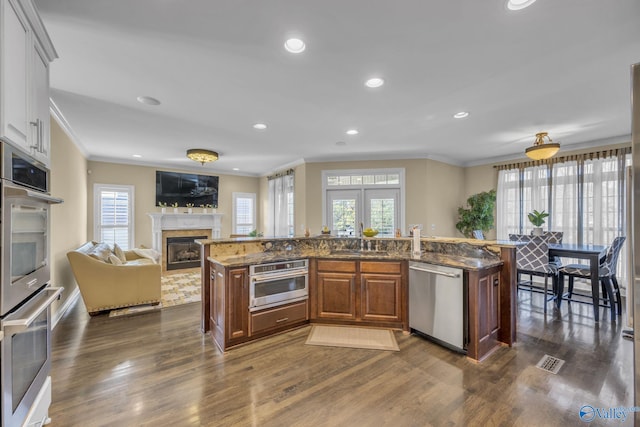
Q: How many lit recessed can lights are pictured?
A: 8